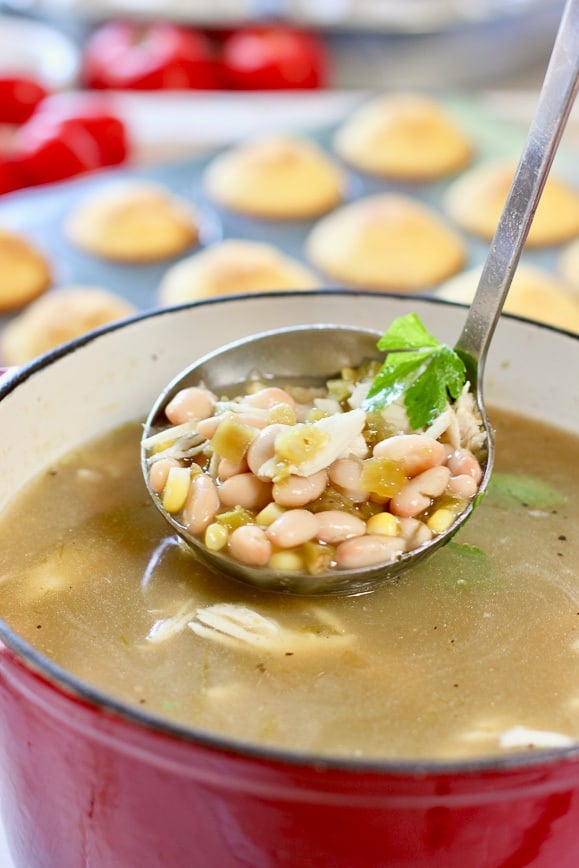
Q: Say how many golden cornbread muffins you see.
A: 10